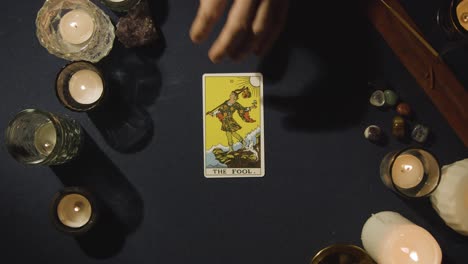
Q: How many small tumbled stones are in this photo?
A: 6